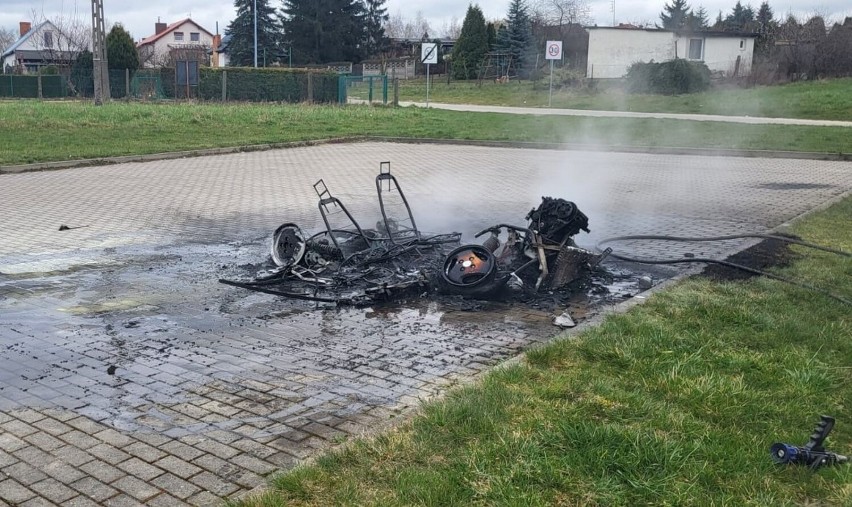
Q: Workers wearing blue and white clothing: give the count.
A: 0